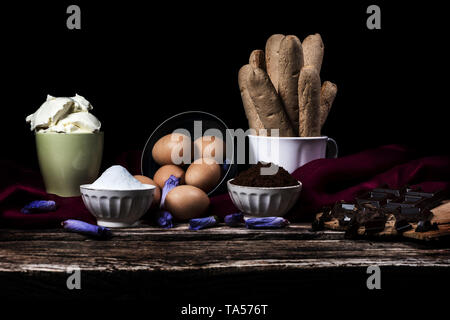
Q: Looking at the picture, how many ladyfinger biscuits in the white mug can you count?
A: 8